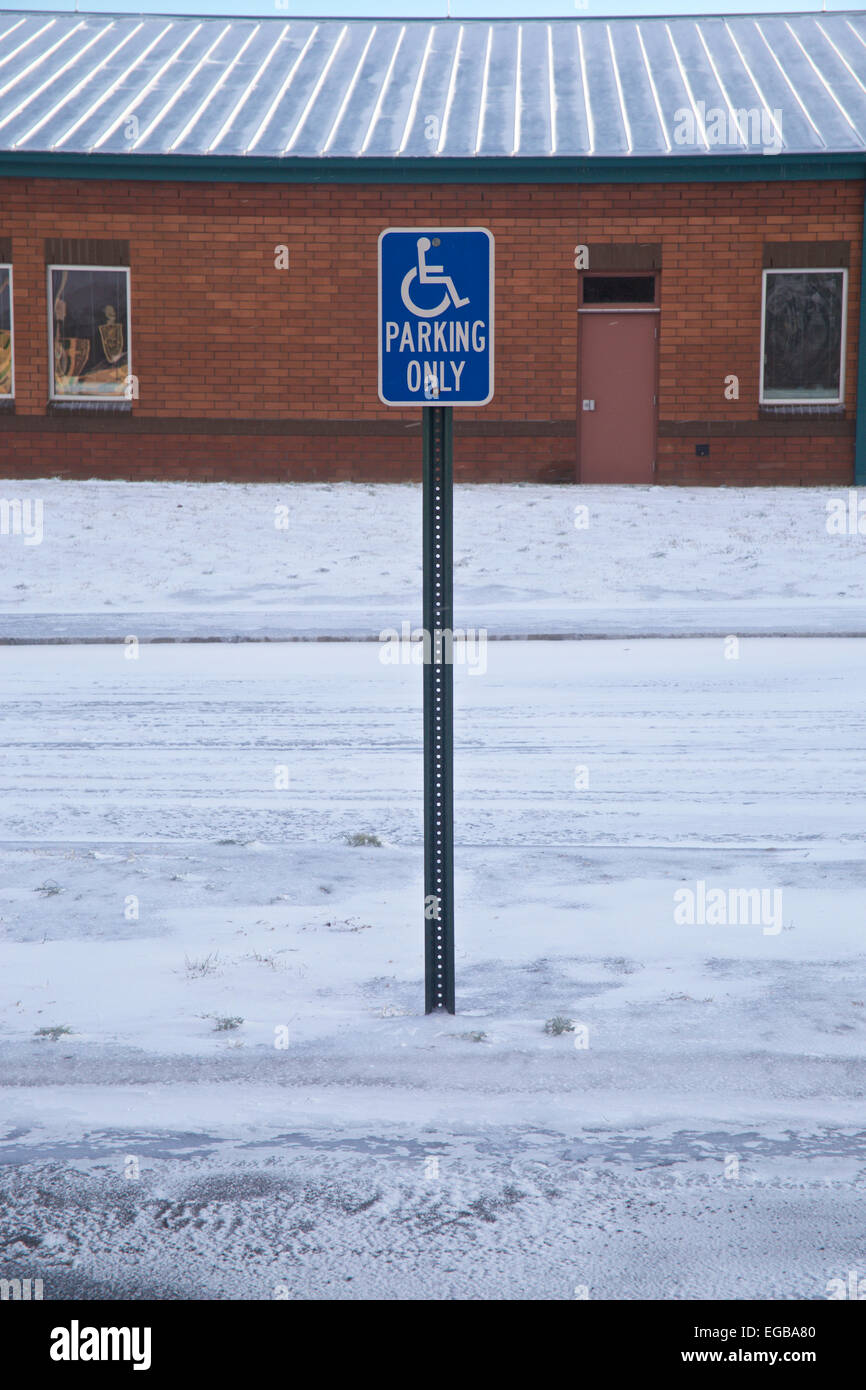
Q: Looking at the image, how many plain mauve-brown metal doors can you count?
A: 1